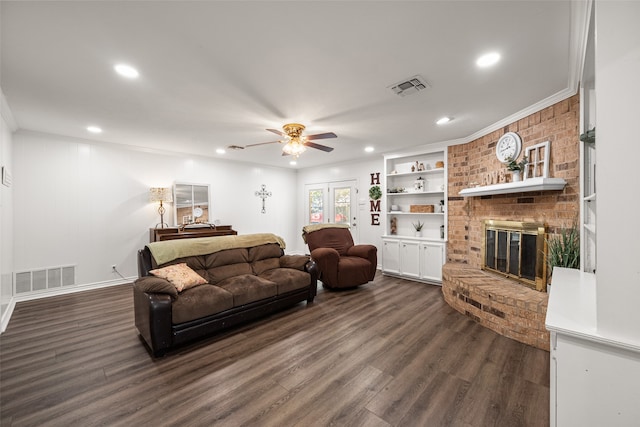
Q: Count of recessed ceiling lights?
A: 7